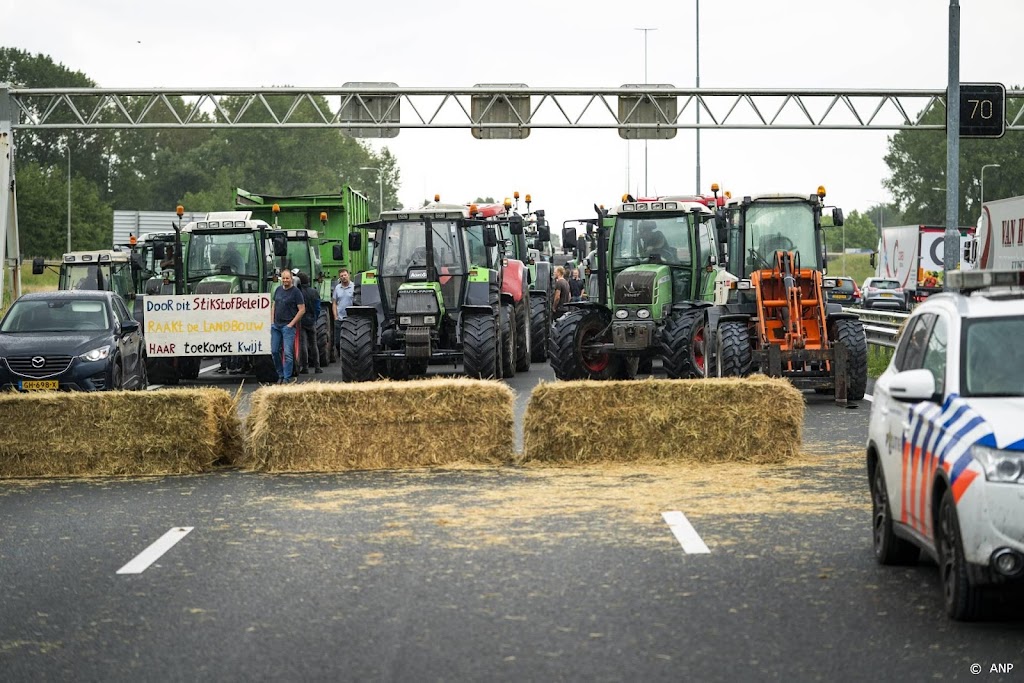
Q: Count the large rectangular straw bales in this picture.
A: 3